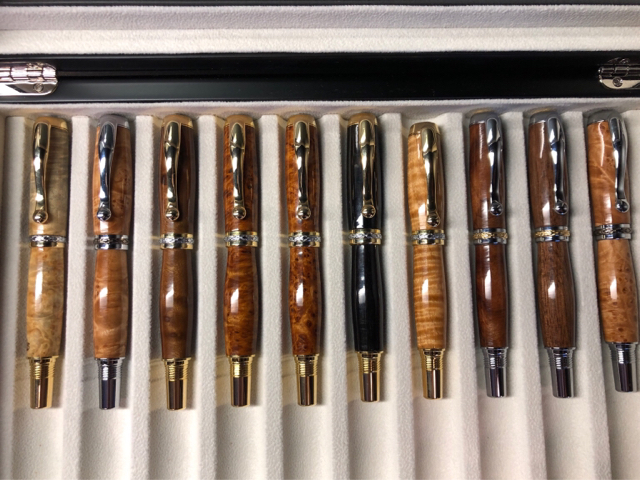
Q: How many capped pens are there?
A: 10